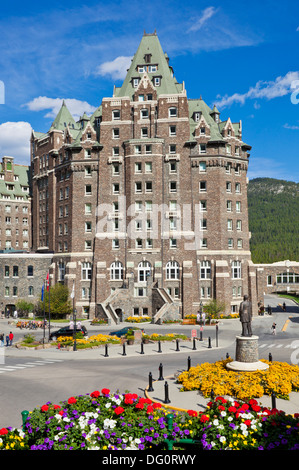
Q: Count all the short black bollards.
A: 15